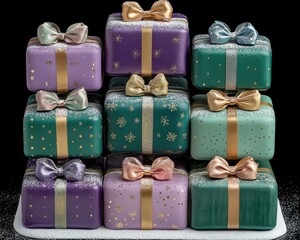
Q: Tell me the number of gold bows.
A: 3